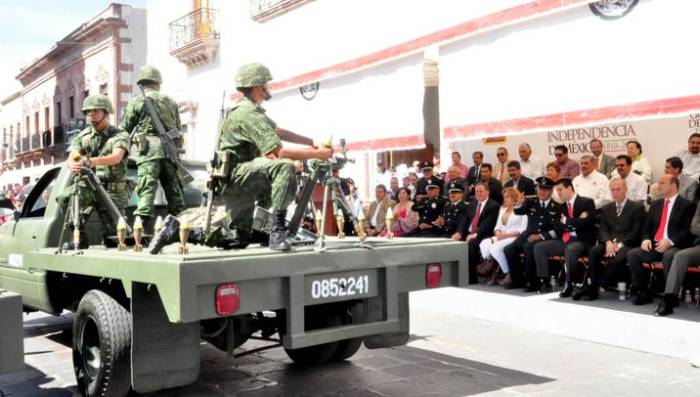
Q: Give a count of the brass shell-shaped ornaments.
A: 8